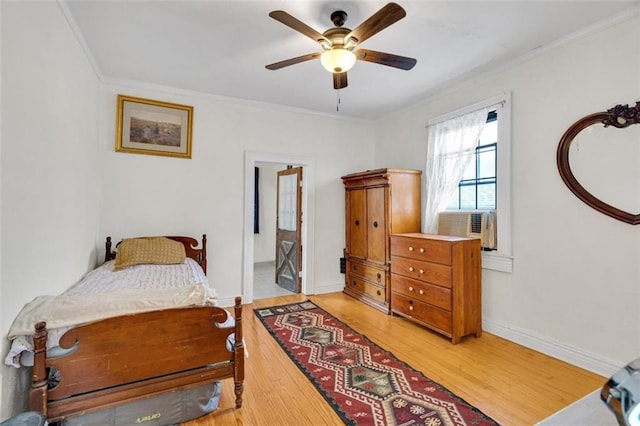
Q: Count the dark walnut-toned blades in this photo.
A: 5